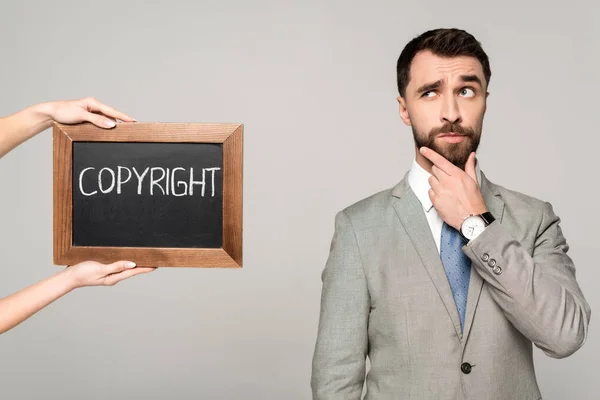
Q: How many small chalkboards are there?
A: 1